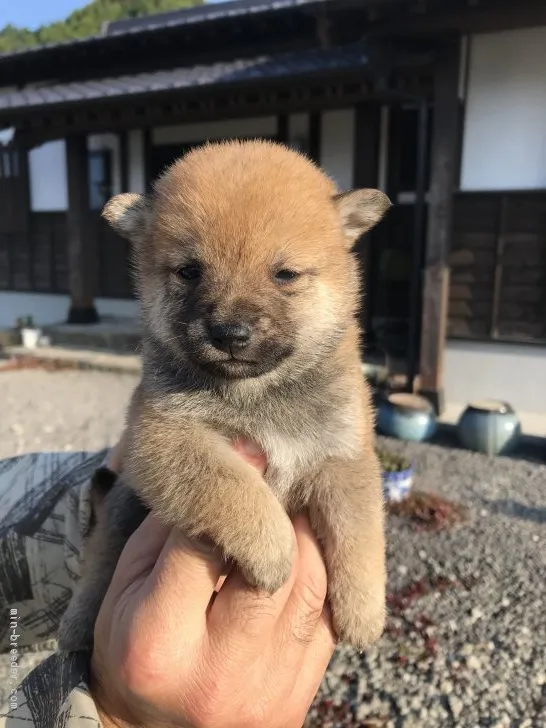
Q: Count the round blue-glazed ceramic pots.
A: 2